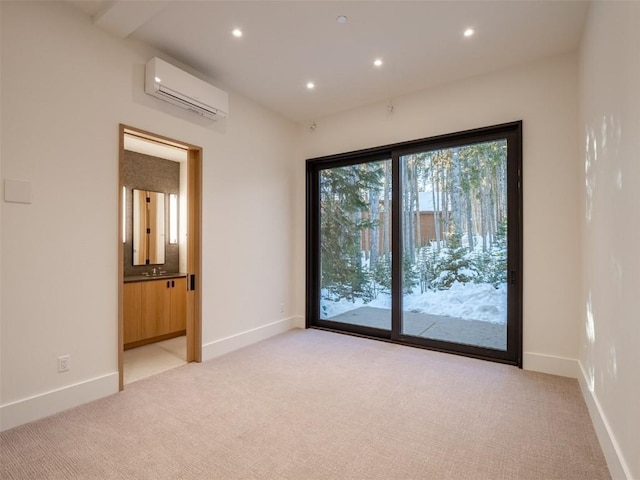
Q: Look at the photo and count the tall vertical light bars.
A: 2